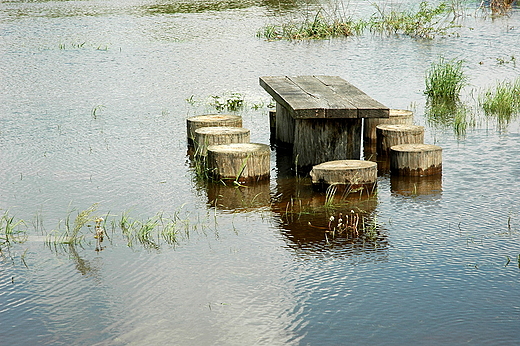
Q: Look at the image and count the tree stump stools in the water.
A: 7